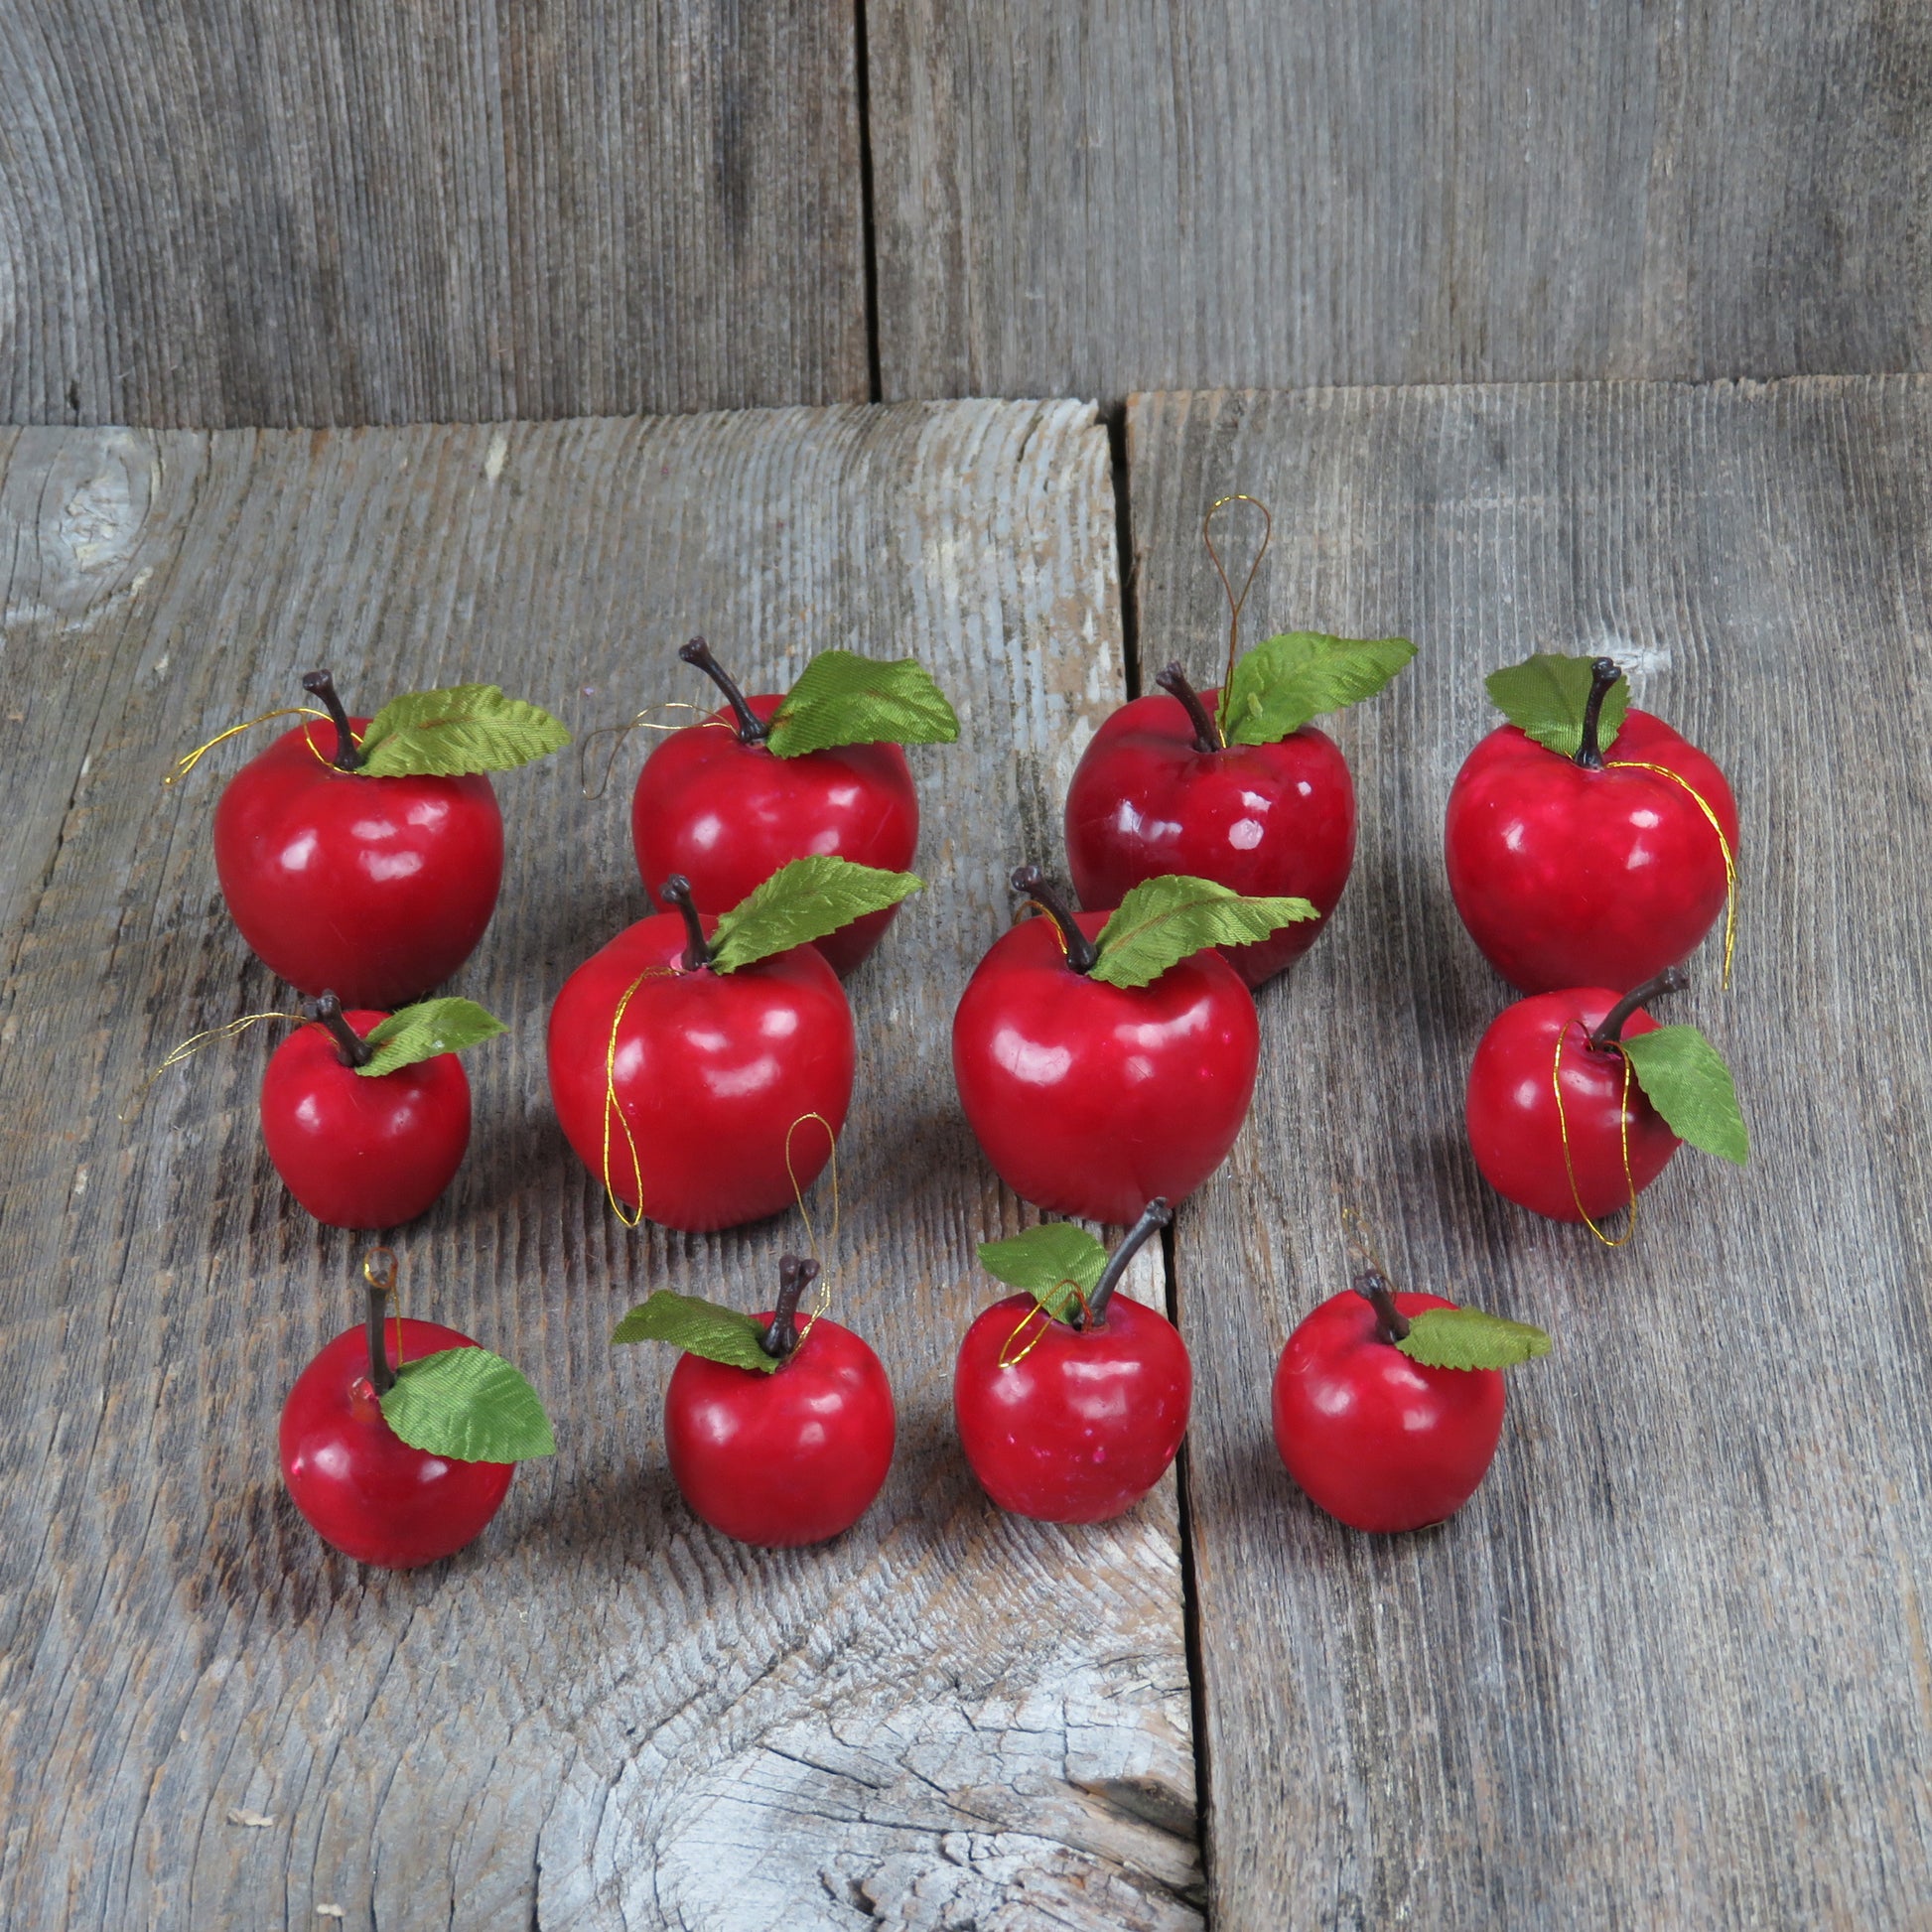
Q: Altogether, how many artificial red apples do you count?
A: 12